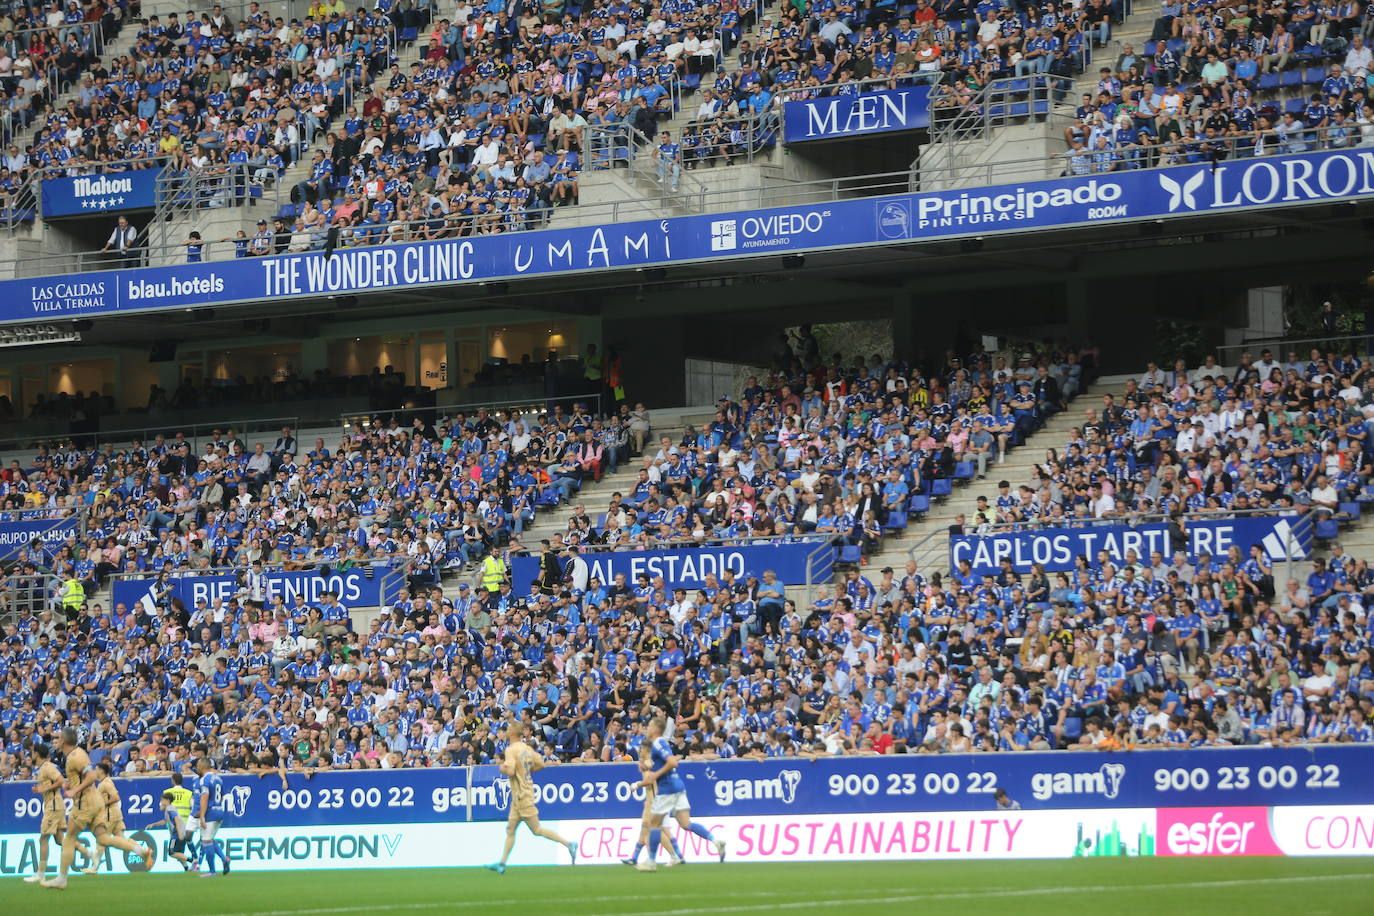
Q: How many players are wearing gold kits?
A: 5